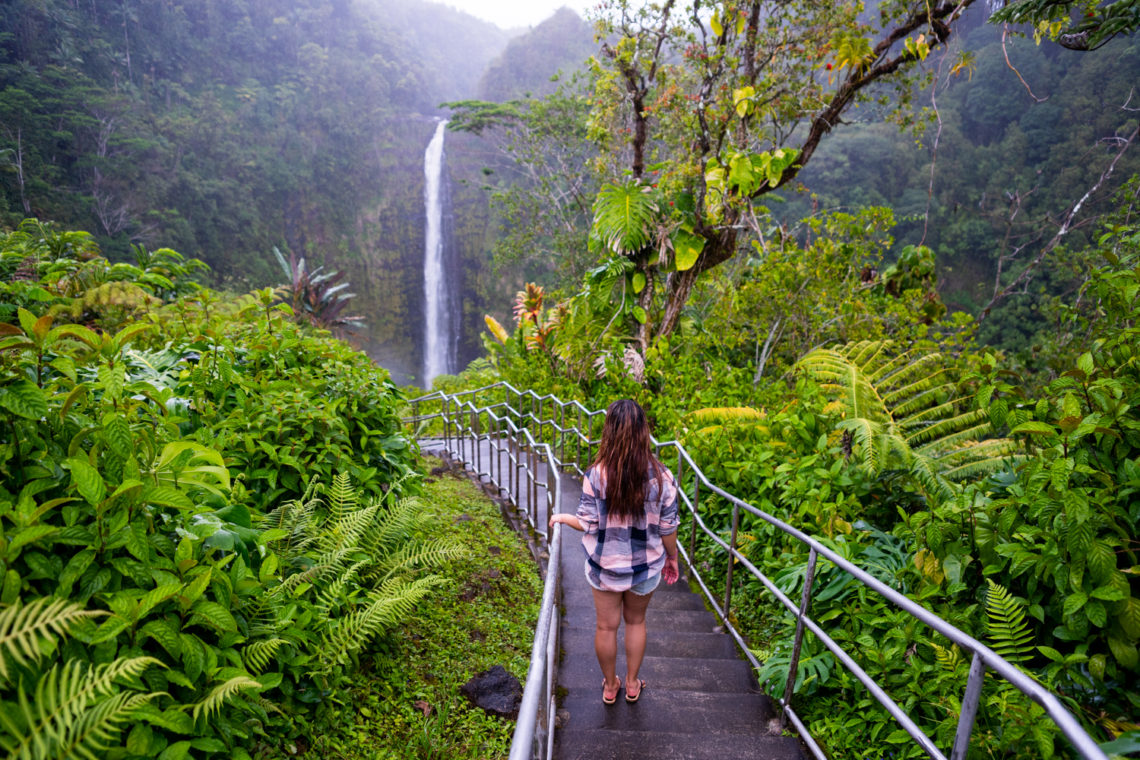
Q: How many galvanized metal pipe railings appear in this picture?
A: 2